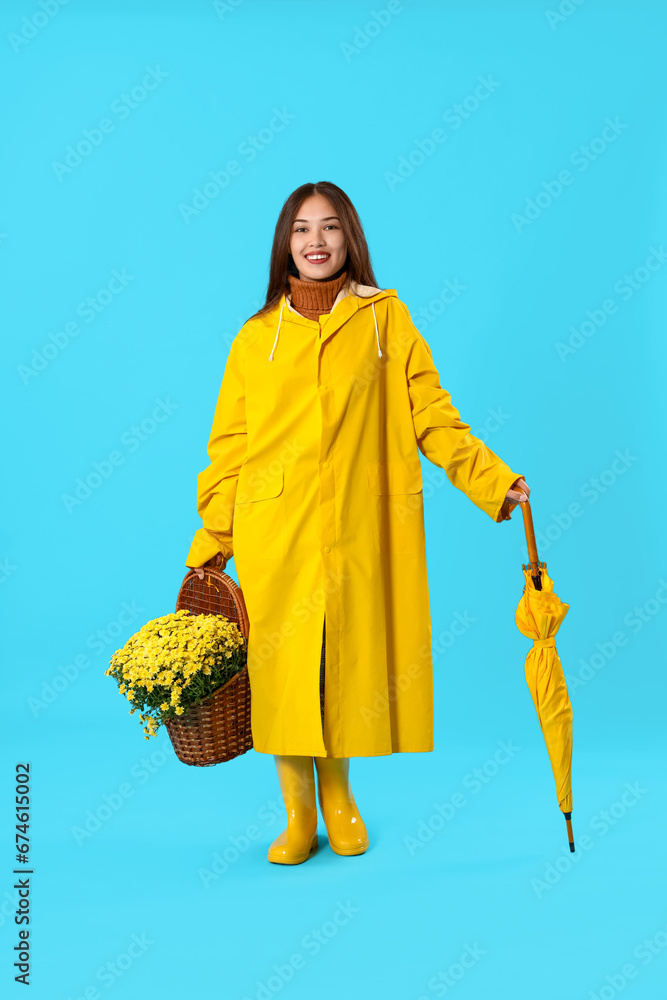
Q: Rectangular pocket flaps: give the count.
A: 2